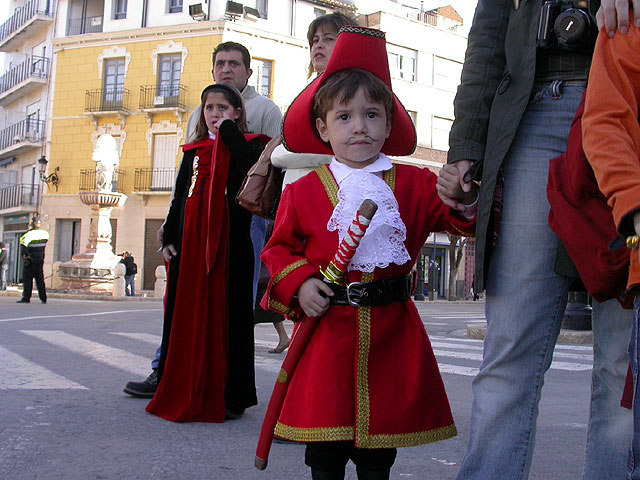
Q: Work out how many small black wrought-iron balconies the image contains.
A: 4